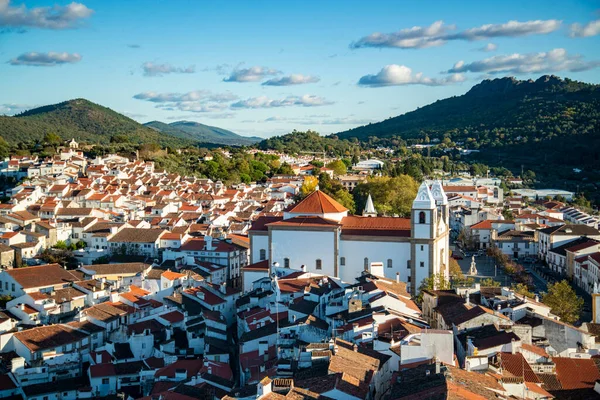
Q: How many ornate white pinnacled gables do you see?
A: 2